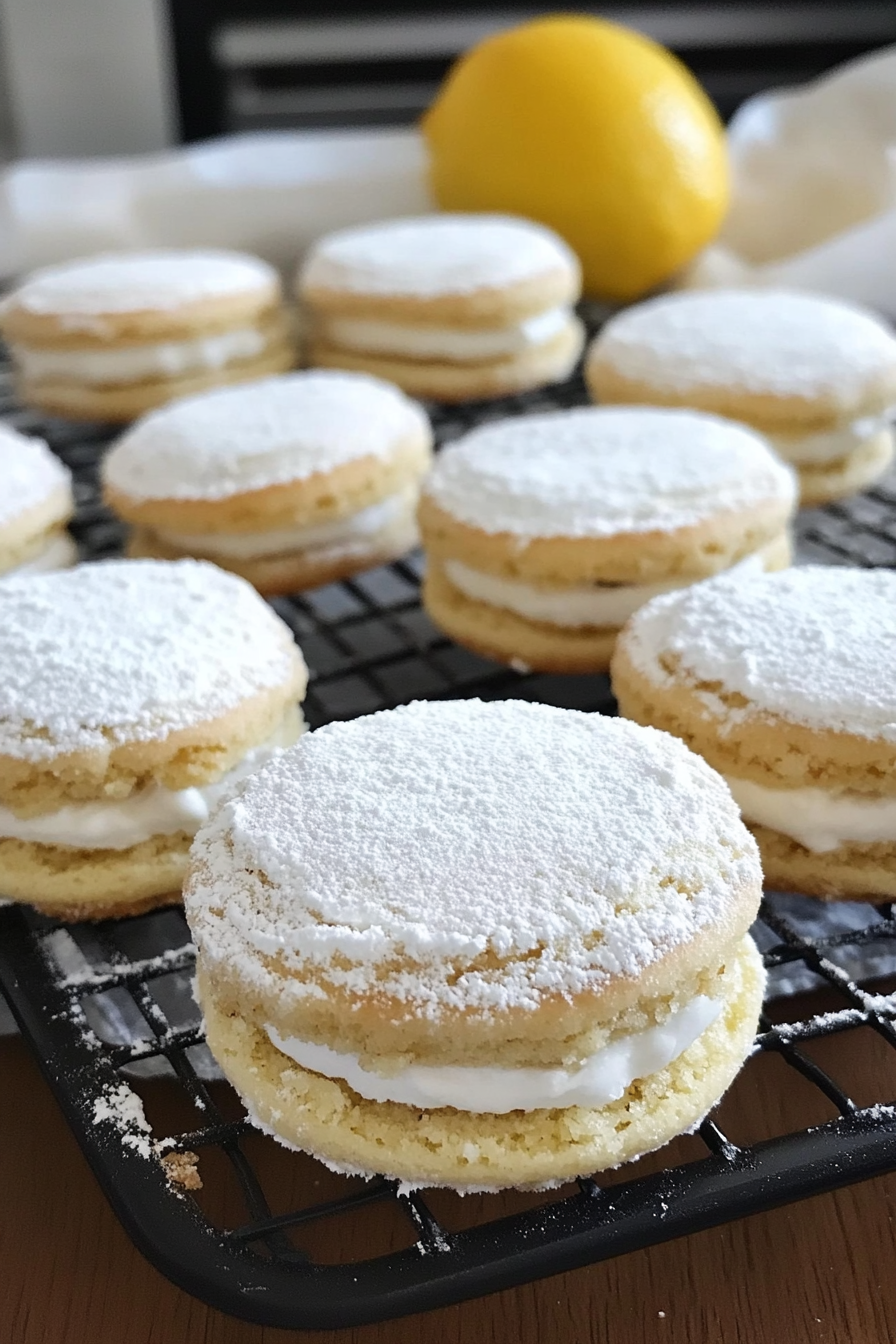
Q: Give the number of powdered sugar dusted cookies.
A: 9